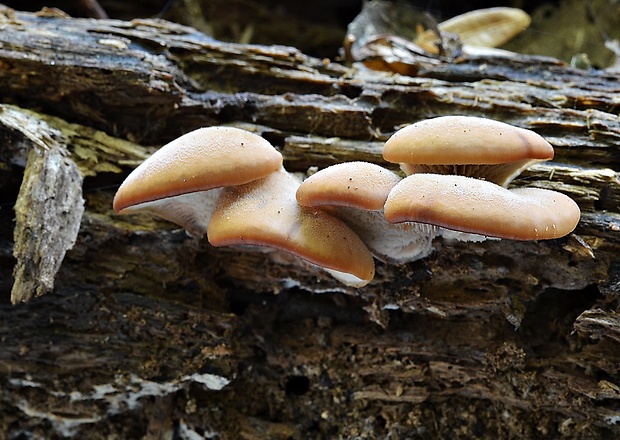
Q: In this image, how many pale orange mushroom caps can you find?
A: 5